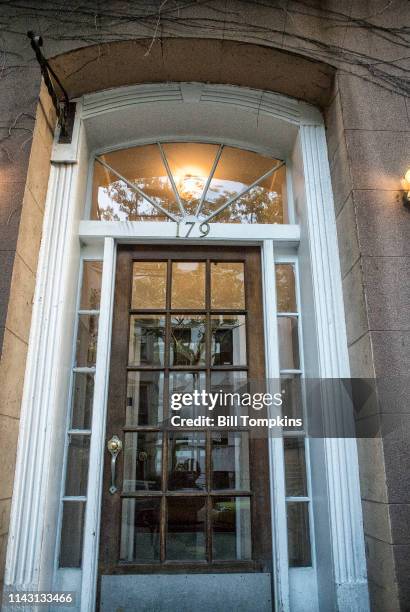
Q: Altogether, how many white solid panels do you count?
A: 2